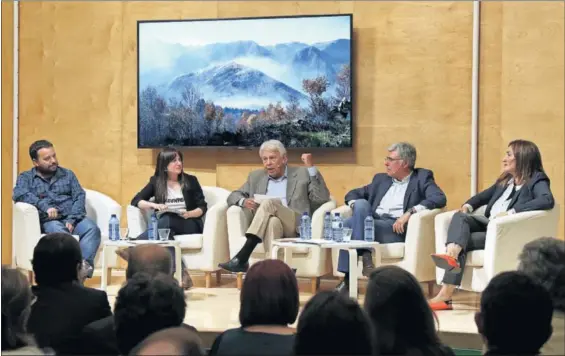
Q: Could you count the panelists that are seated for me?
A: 5